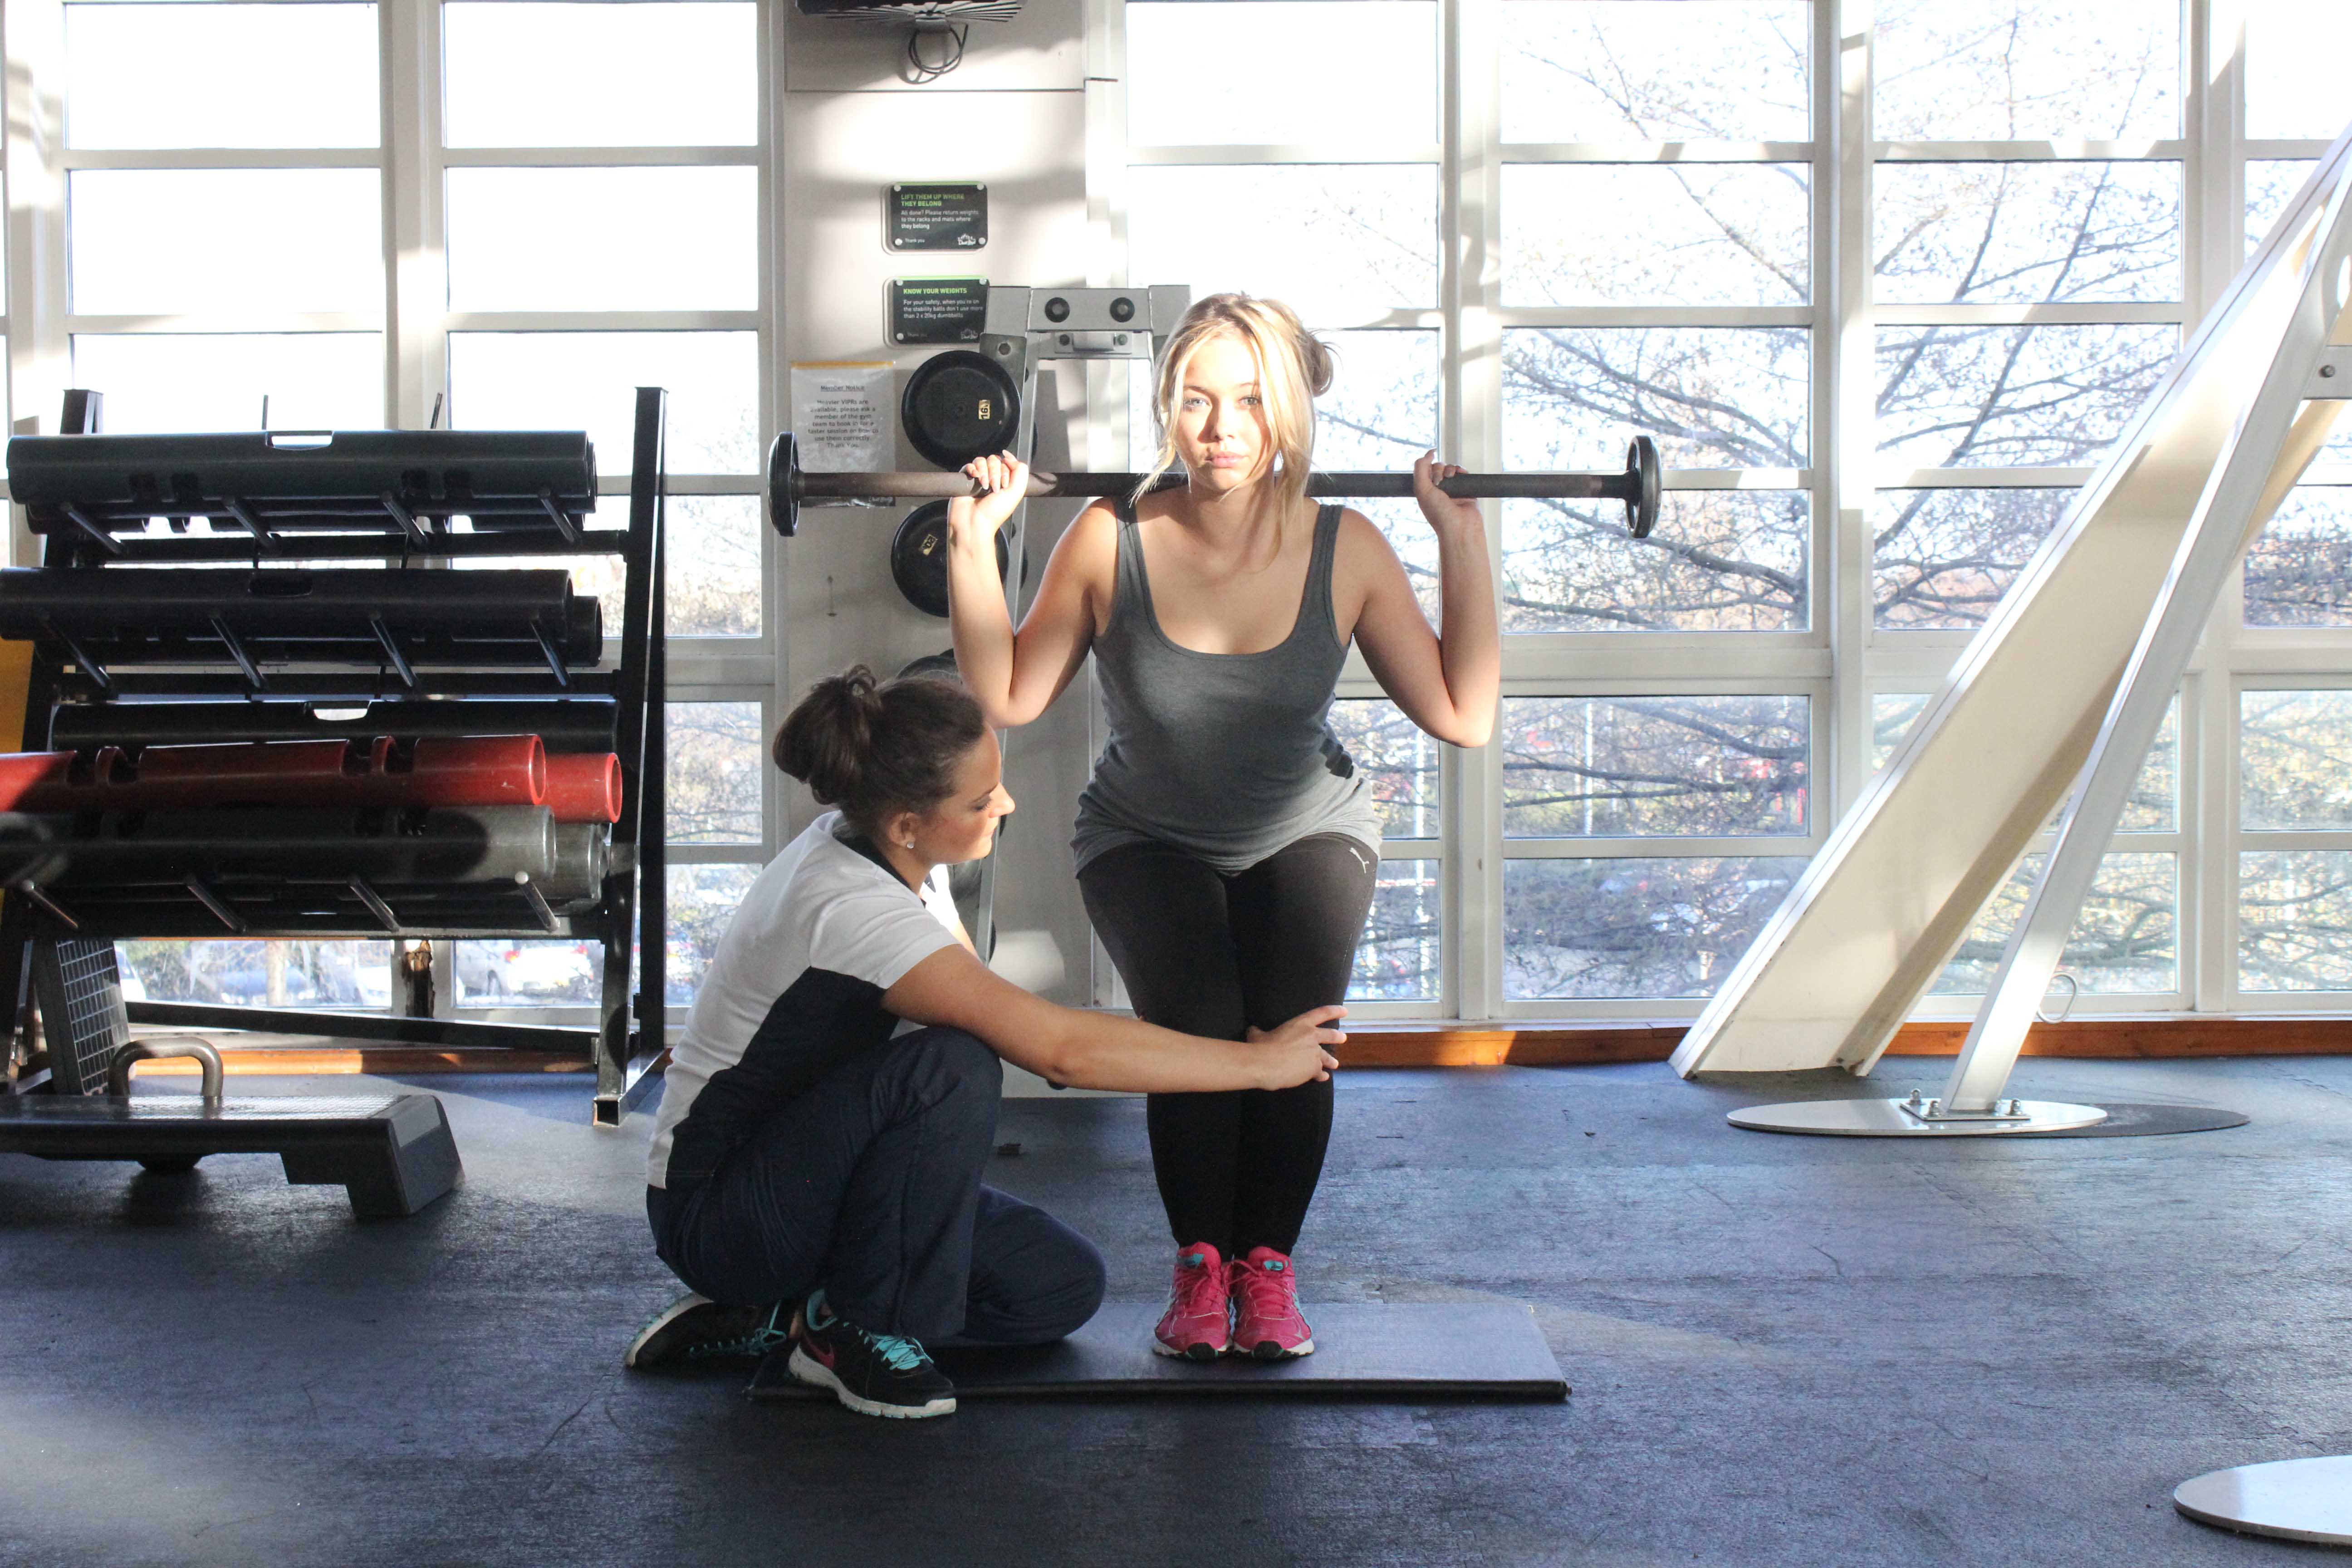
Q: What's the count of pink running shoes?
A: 2